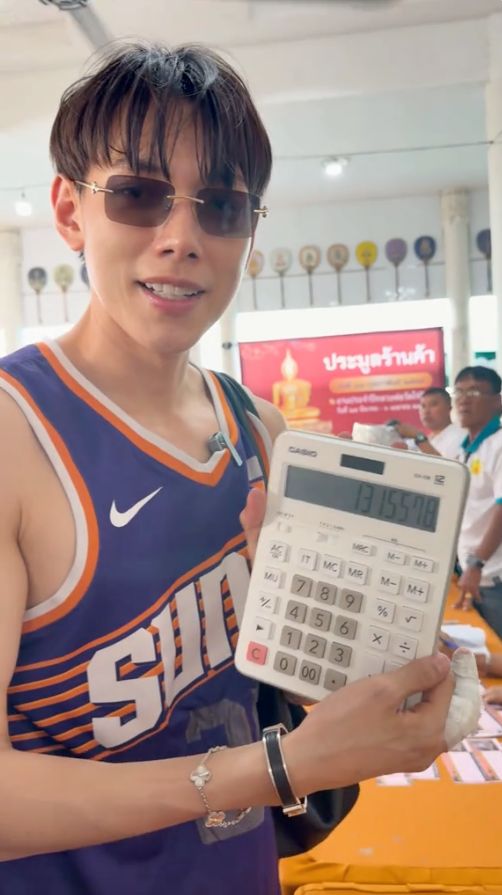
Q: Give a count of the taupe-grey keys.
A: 12